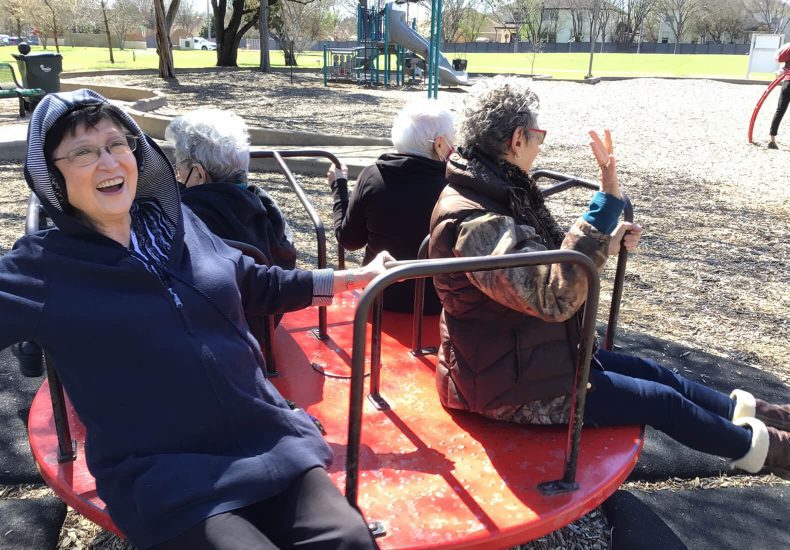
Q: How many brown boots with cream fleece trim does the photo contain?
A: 2